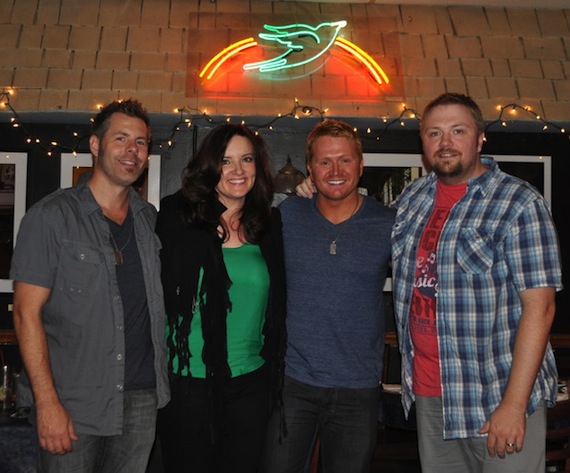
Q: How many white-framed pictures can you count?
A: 4